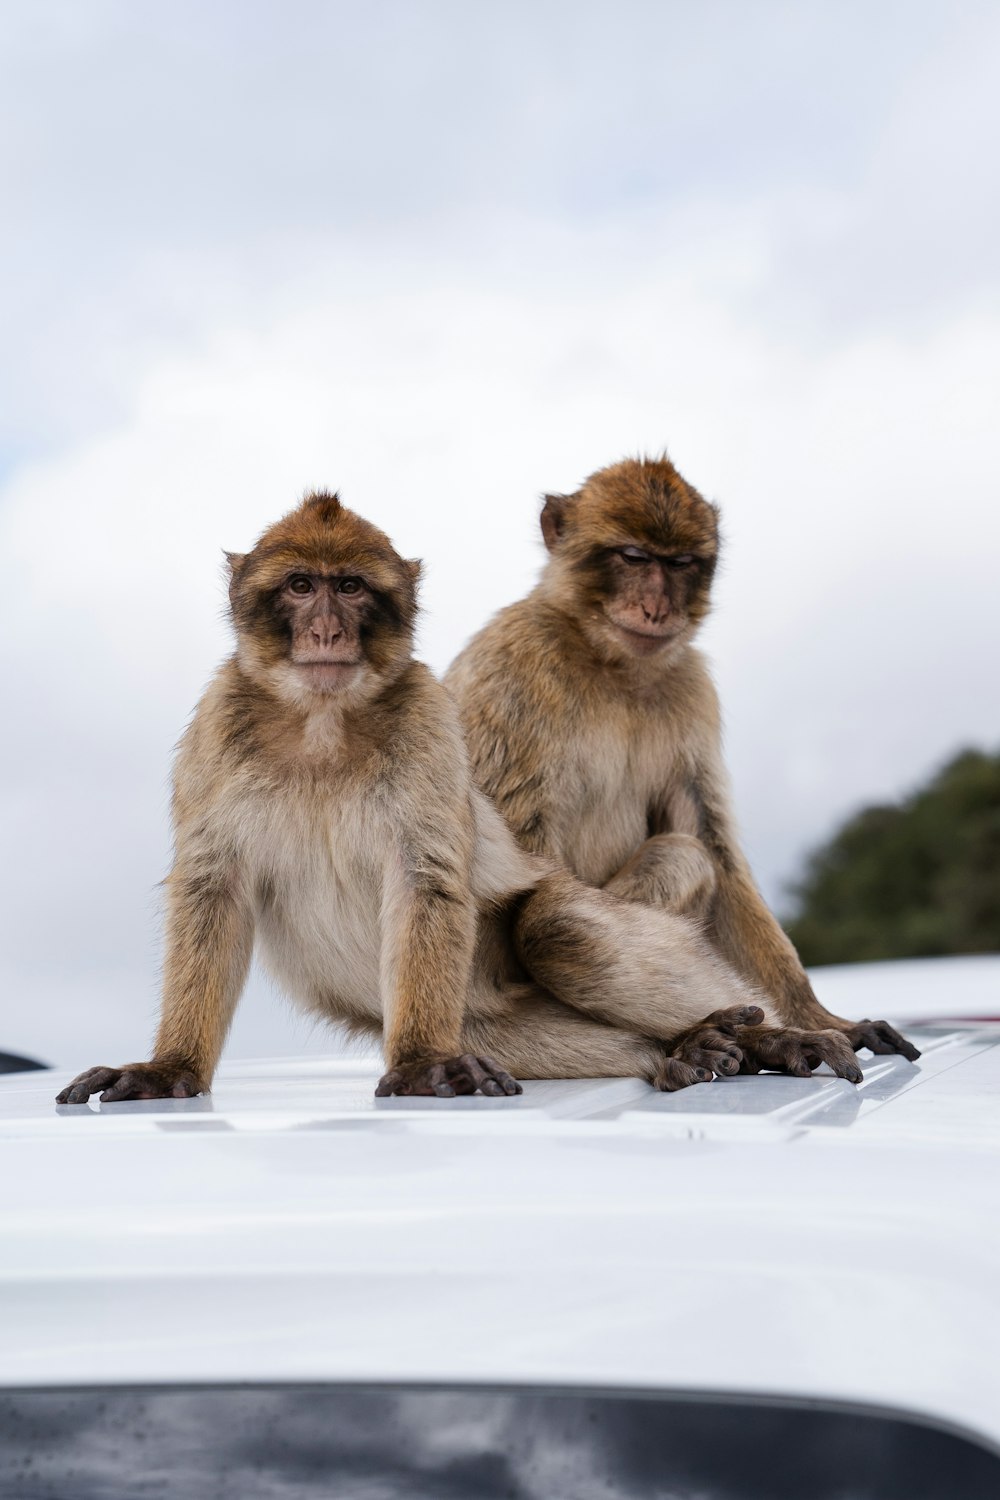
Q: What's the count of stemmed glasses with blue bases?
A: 0